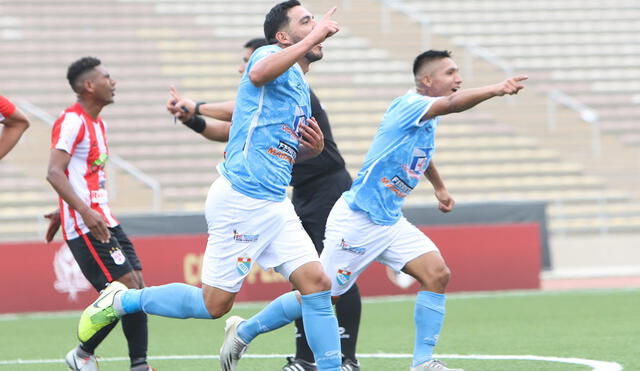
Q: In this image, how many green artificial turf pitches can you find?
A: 1